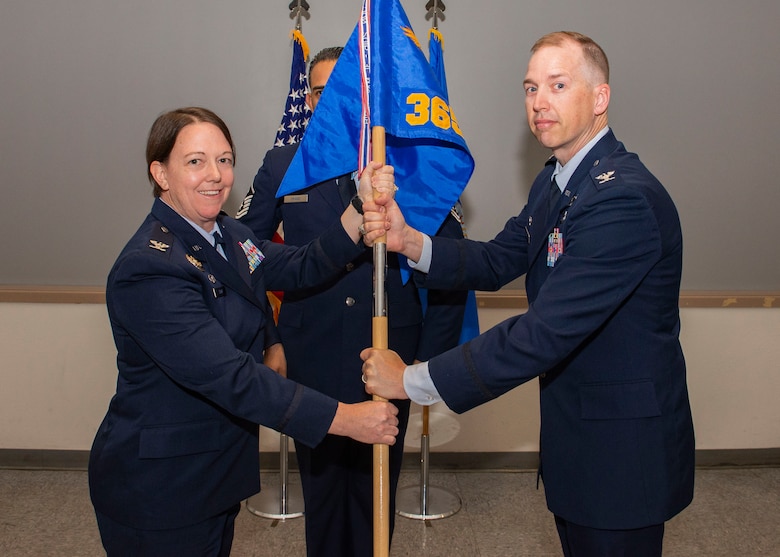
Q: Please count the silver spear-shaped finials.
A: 2